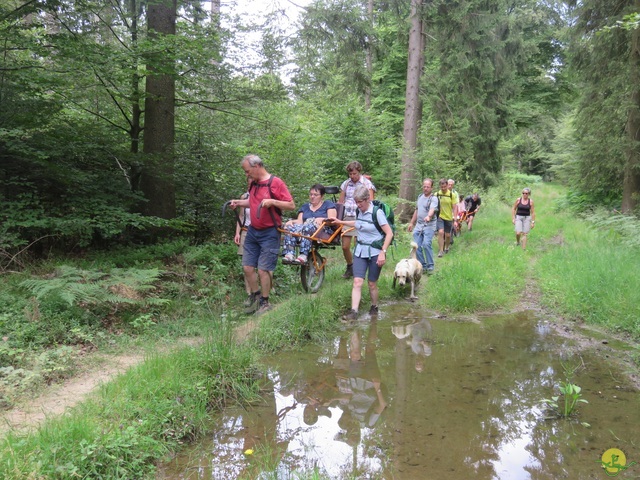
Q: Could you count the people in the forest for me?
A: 11